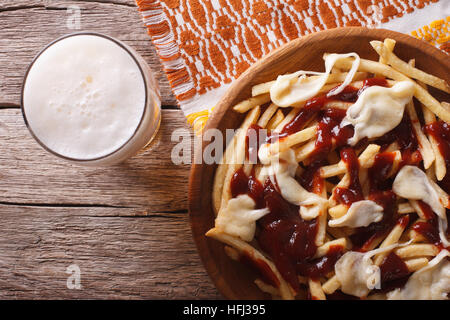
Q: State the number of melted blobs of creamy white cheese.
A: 8